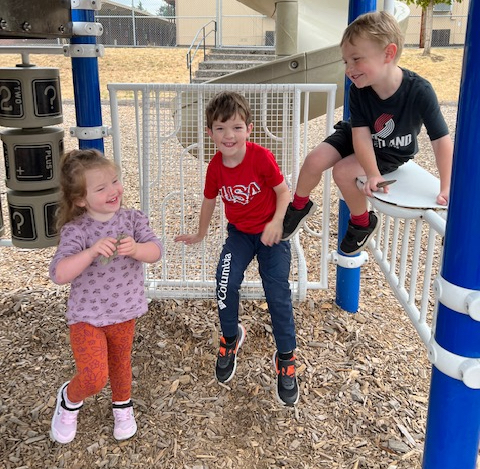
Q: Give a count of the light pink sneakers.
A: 2